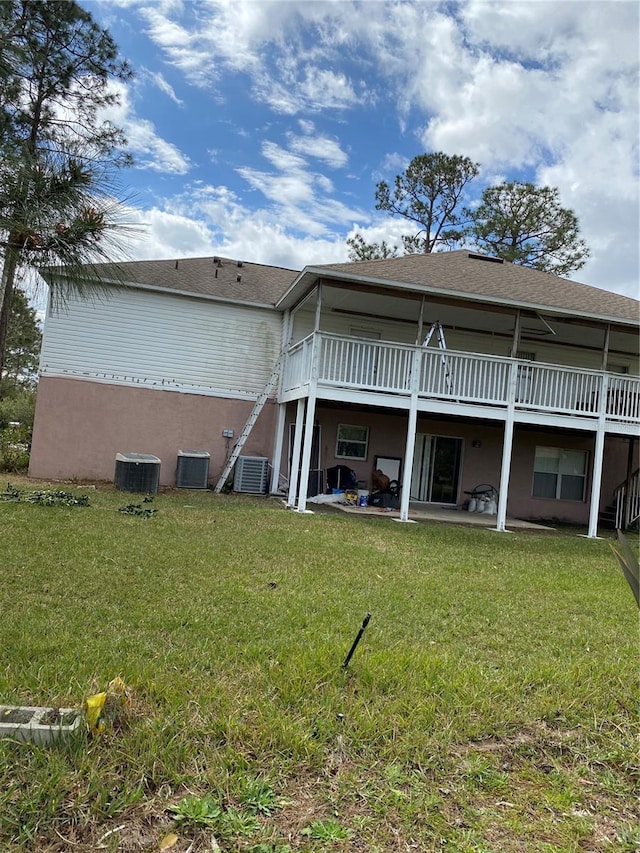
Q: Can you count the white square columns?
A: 6